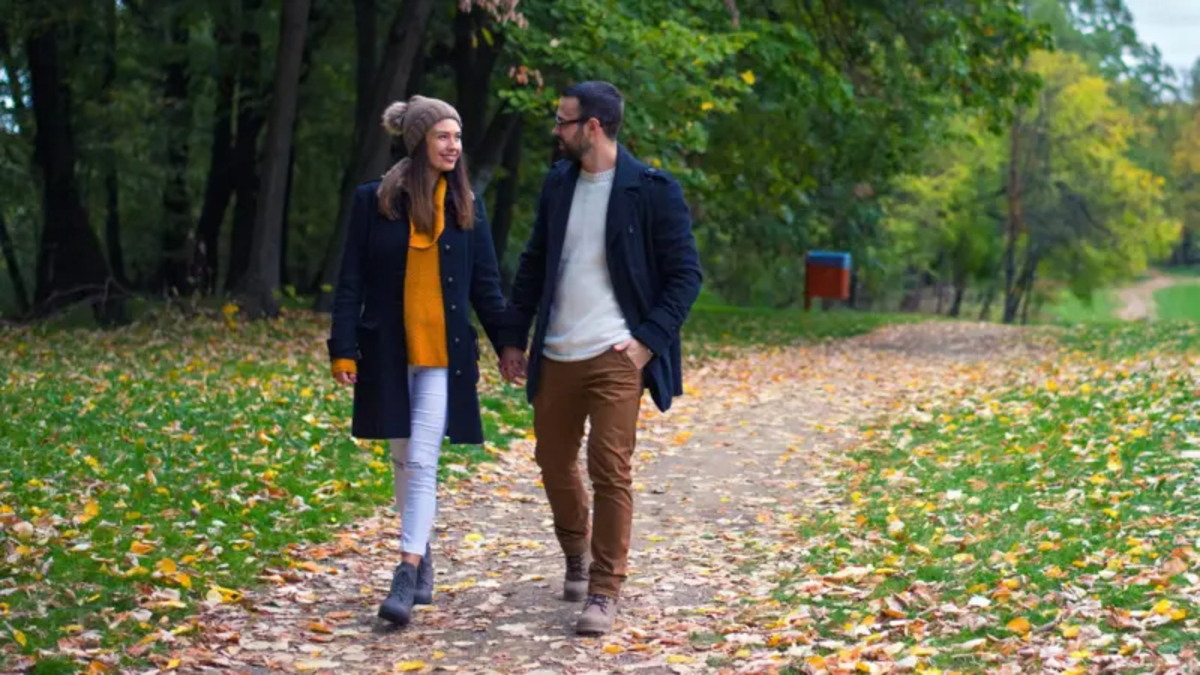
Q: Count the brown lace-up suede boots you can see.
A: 2